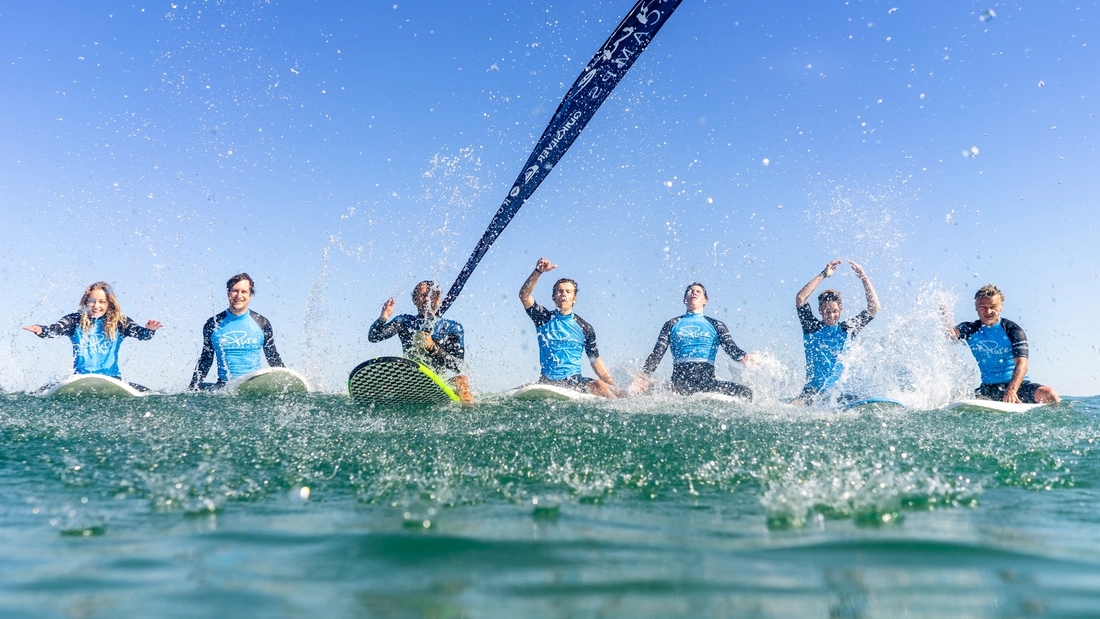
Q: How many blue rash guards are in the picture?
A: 6